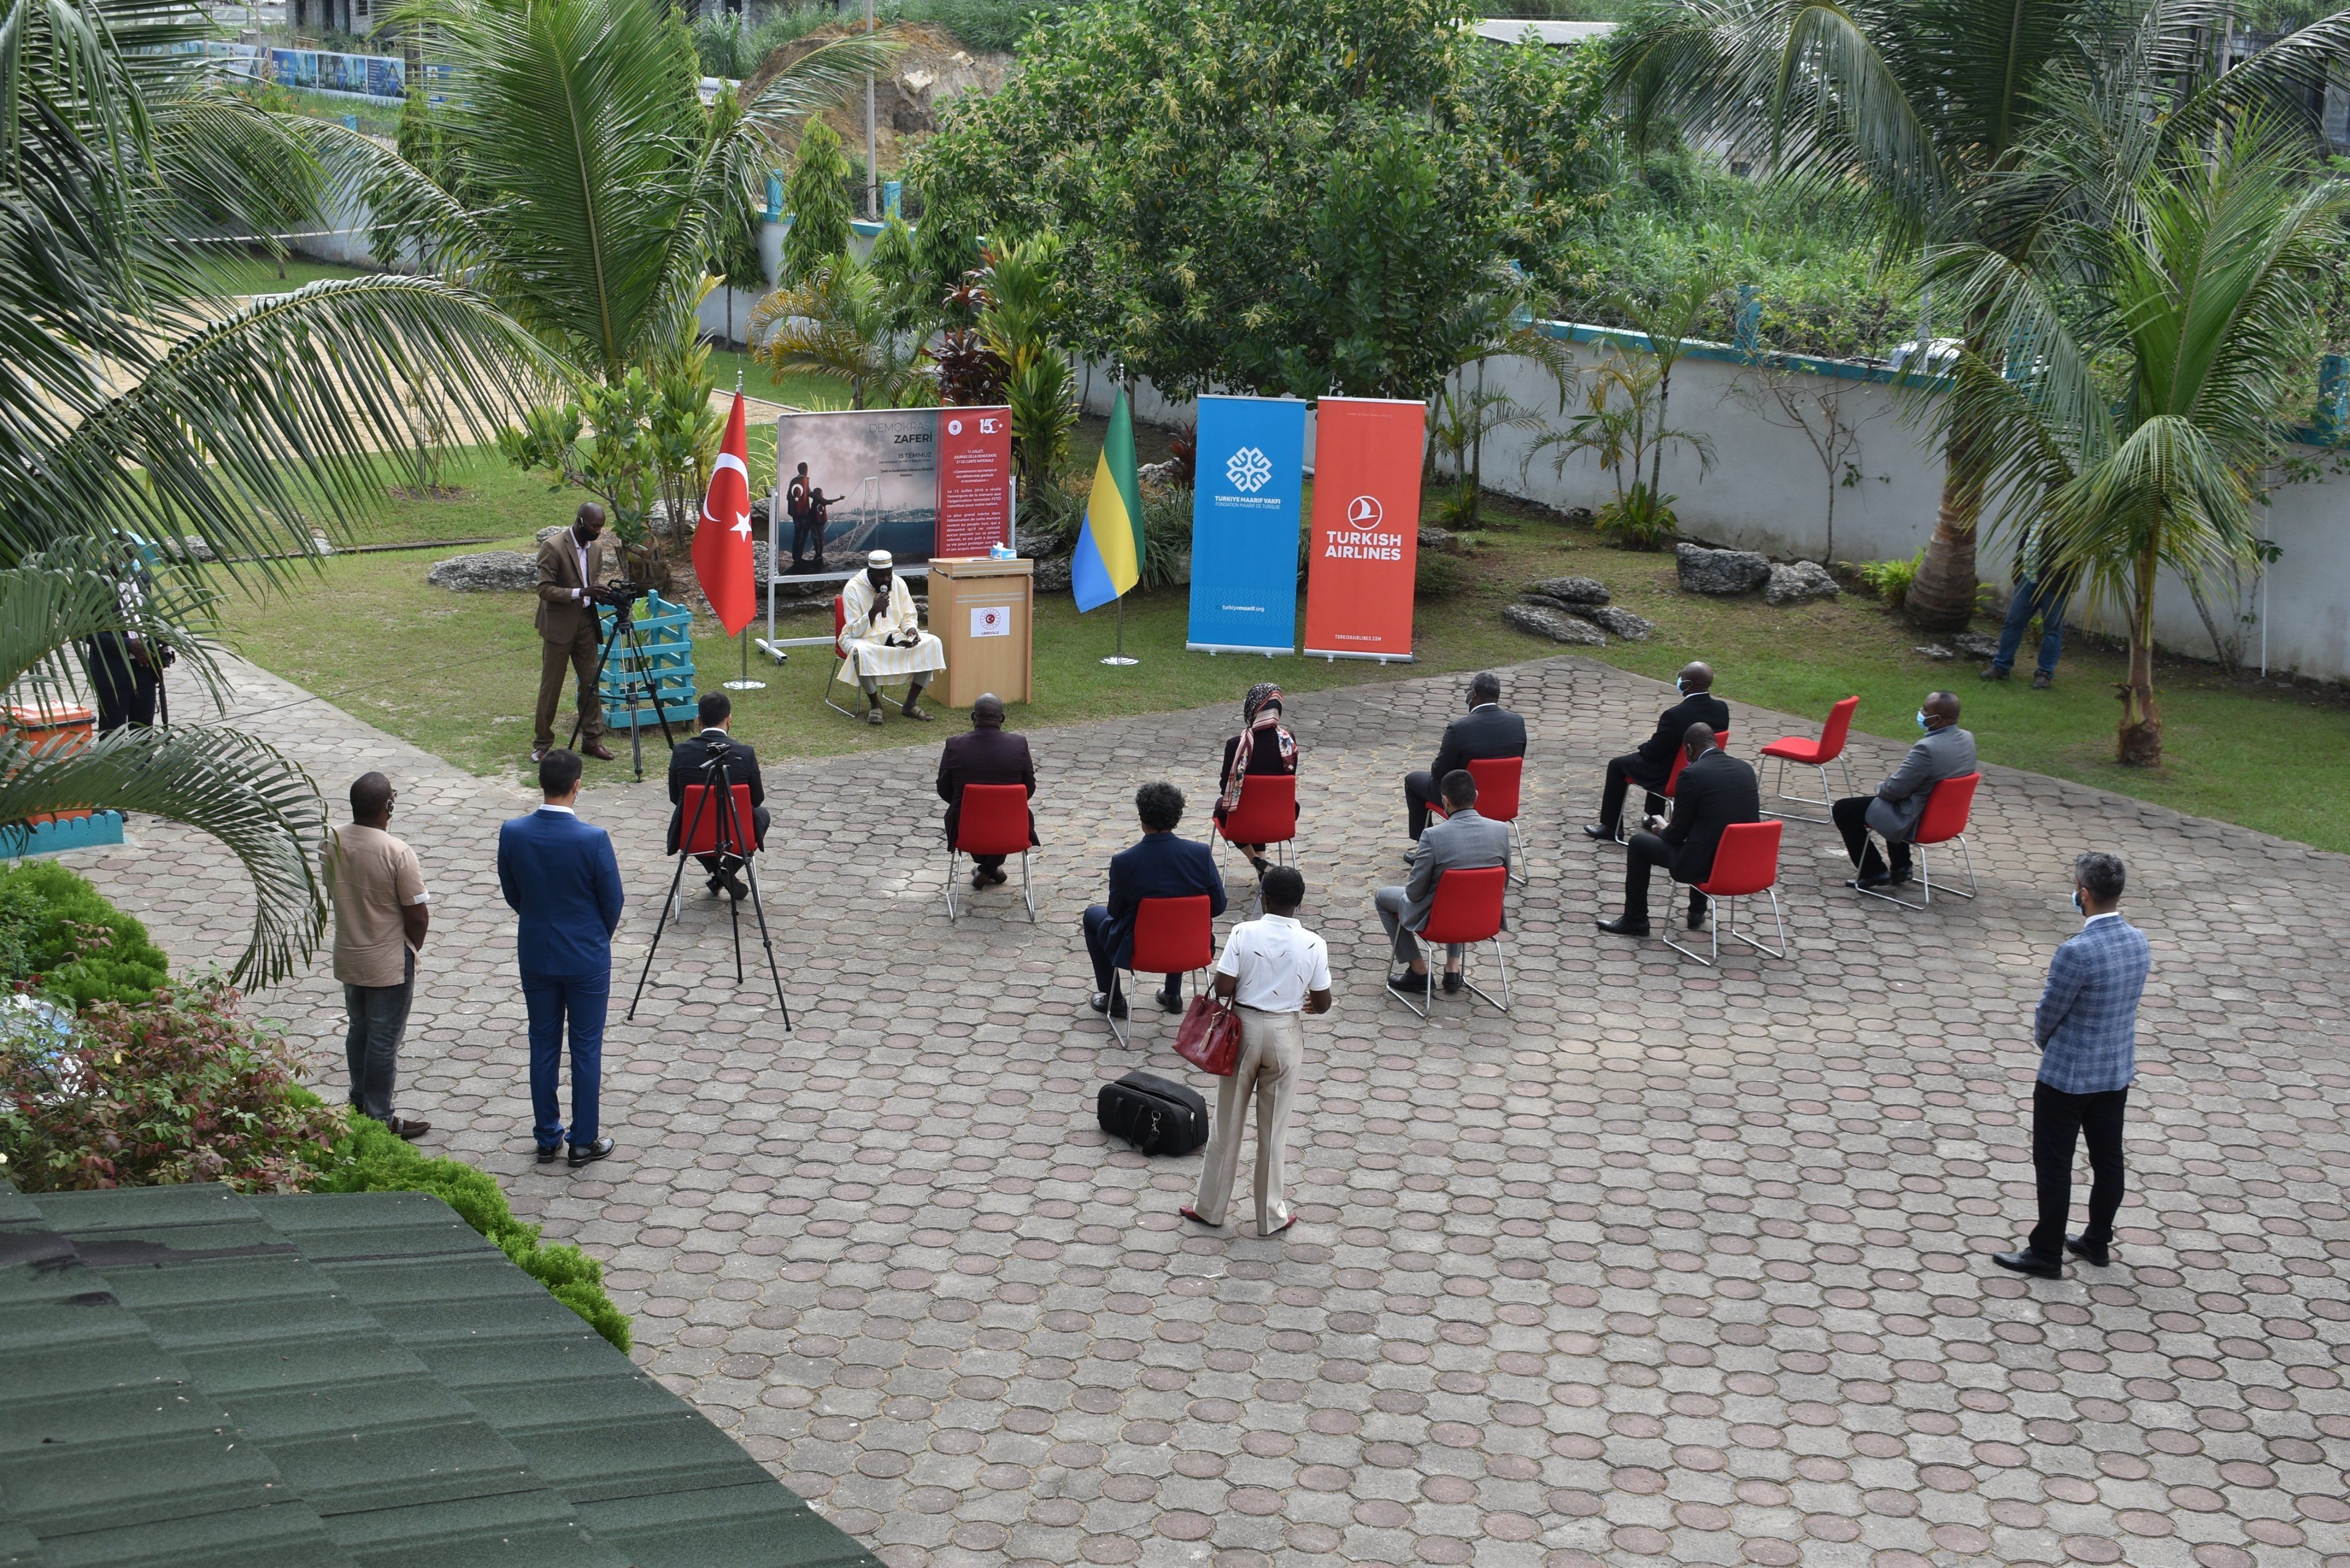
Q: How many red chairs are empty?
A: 1